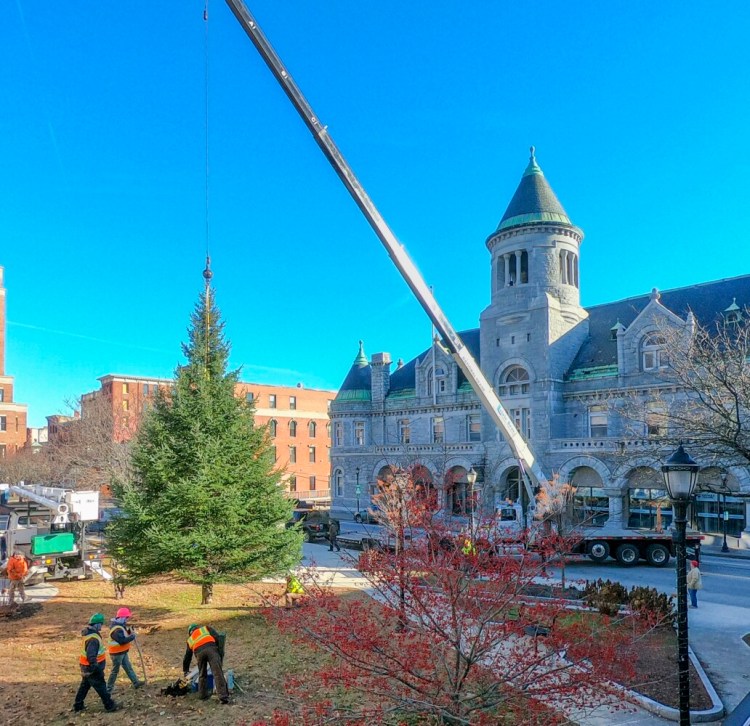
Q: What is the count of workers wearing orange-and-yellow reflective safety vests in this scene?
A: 3